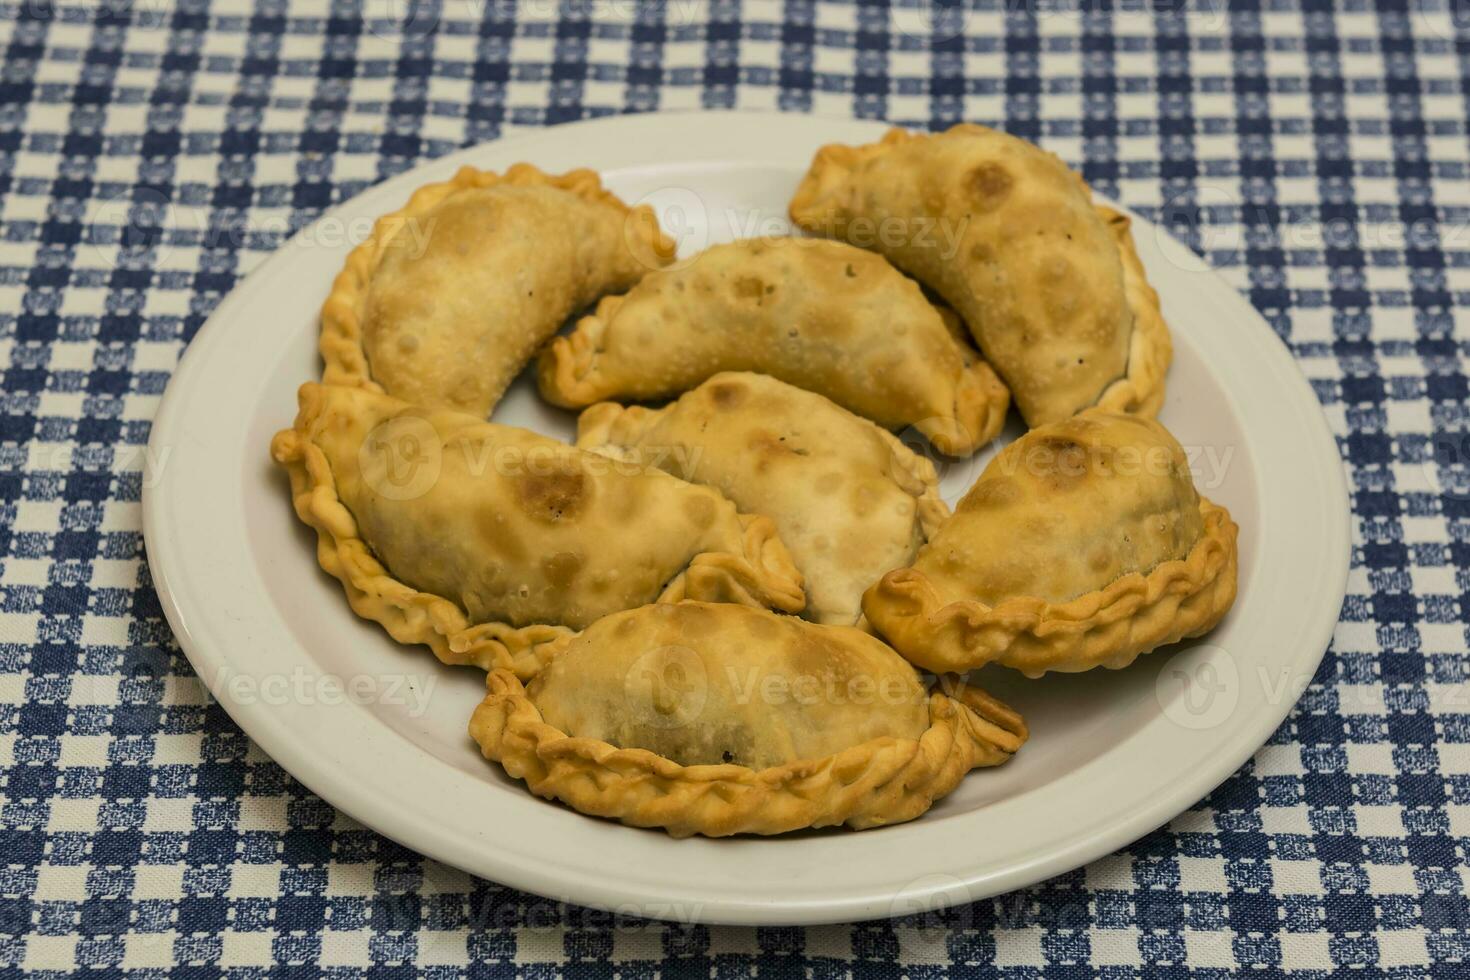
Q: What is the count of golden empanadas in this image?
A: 7